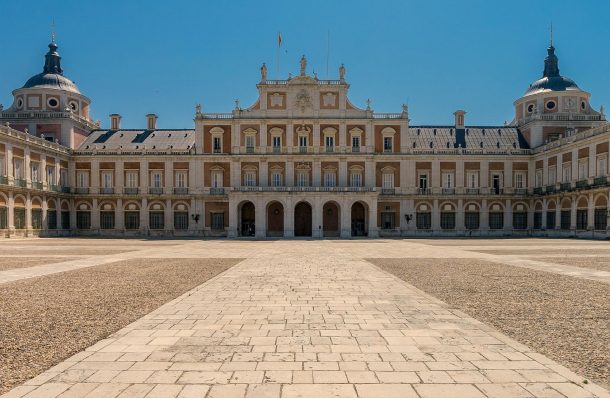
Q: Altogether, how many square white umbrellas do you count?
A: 0